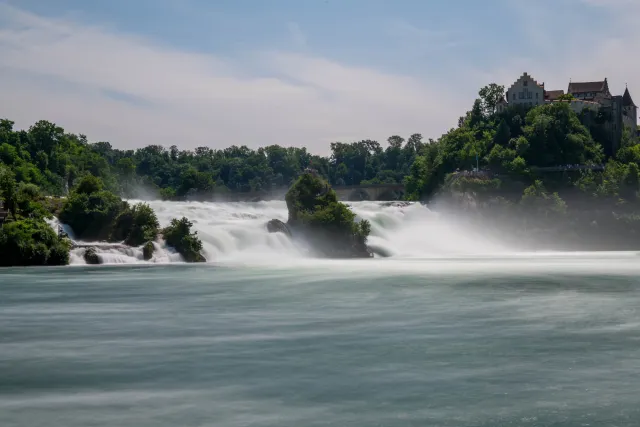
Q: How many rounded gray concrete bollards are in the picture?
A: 0